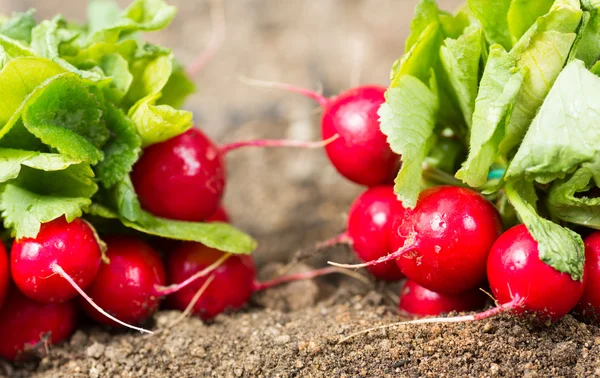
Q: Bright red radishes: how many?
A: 13